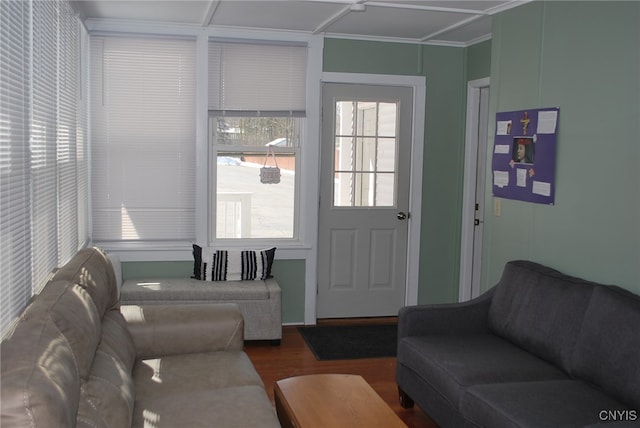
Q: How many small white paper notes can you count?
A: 6